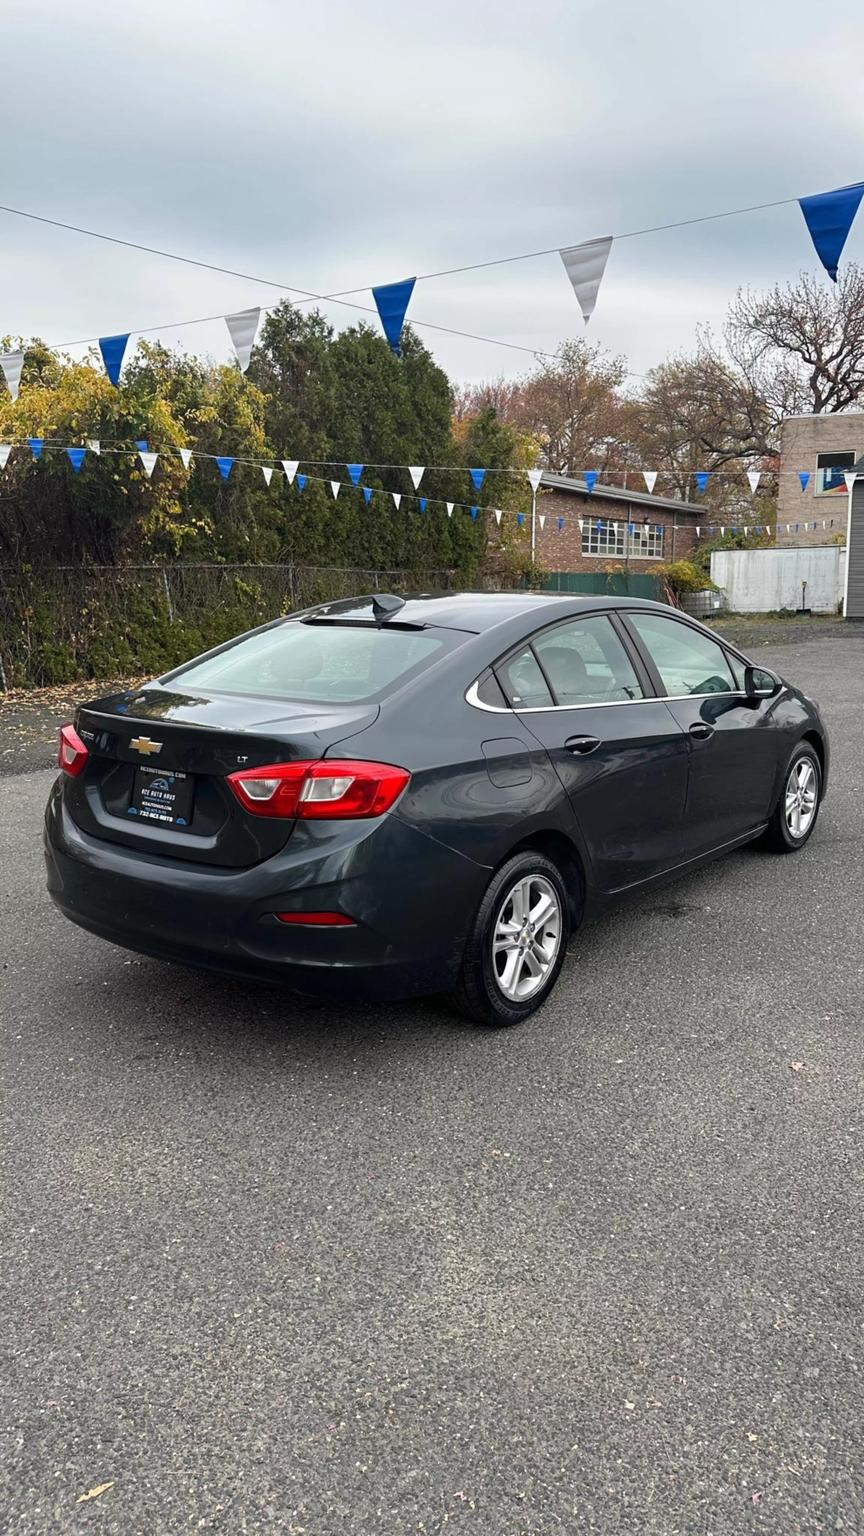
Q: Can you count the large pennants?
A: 6